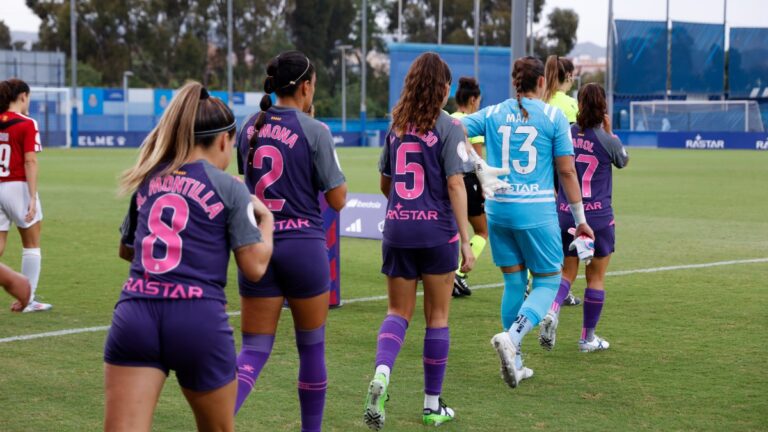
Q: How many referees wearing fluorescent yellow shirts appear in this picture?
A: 2